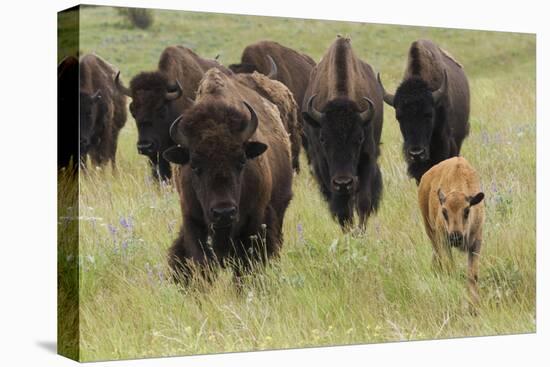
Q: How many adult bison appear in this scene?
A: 6